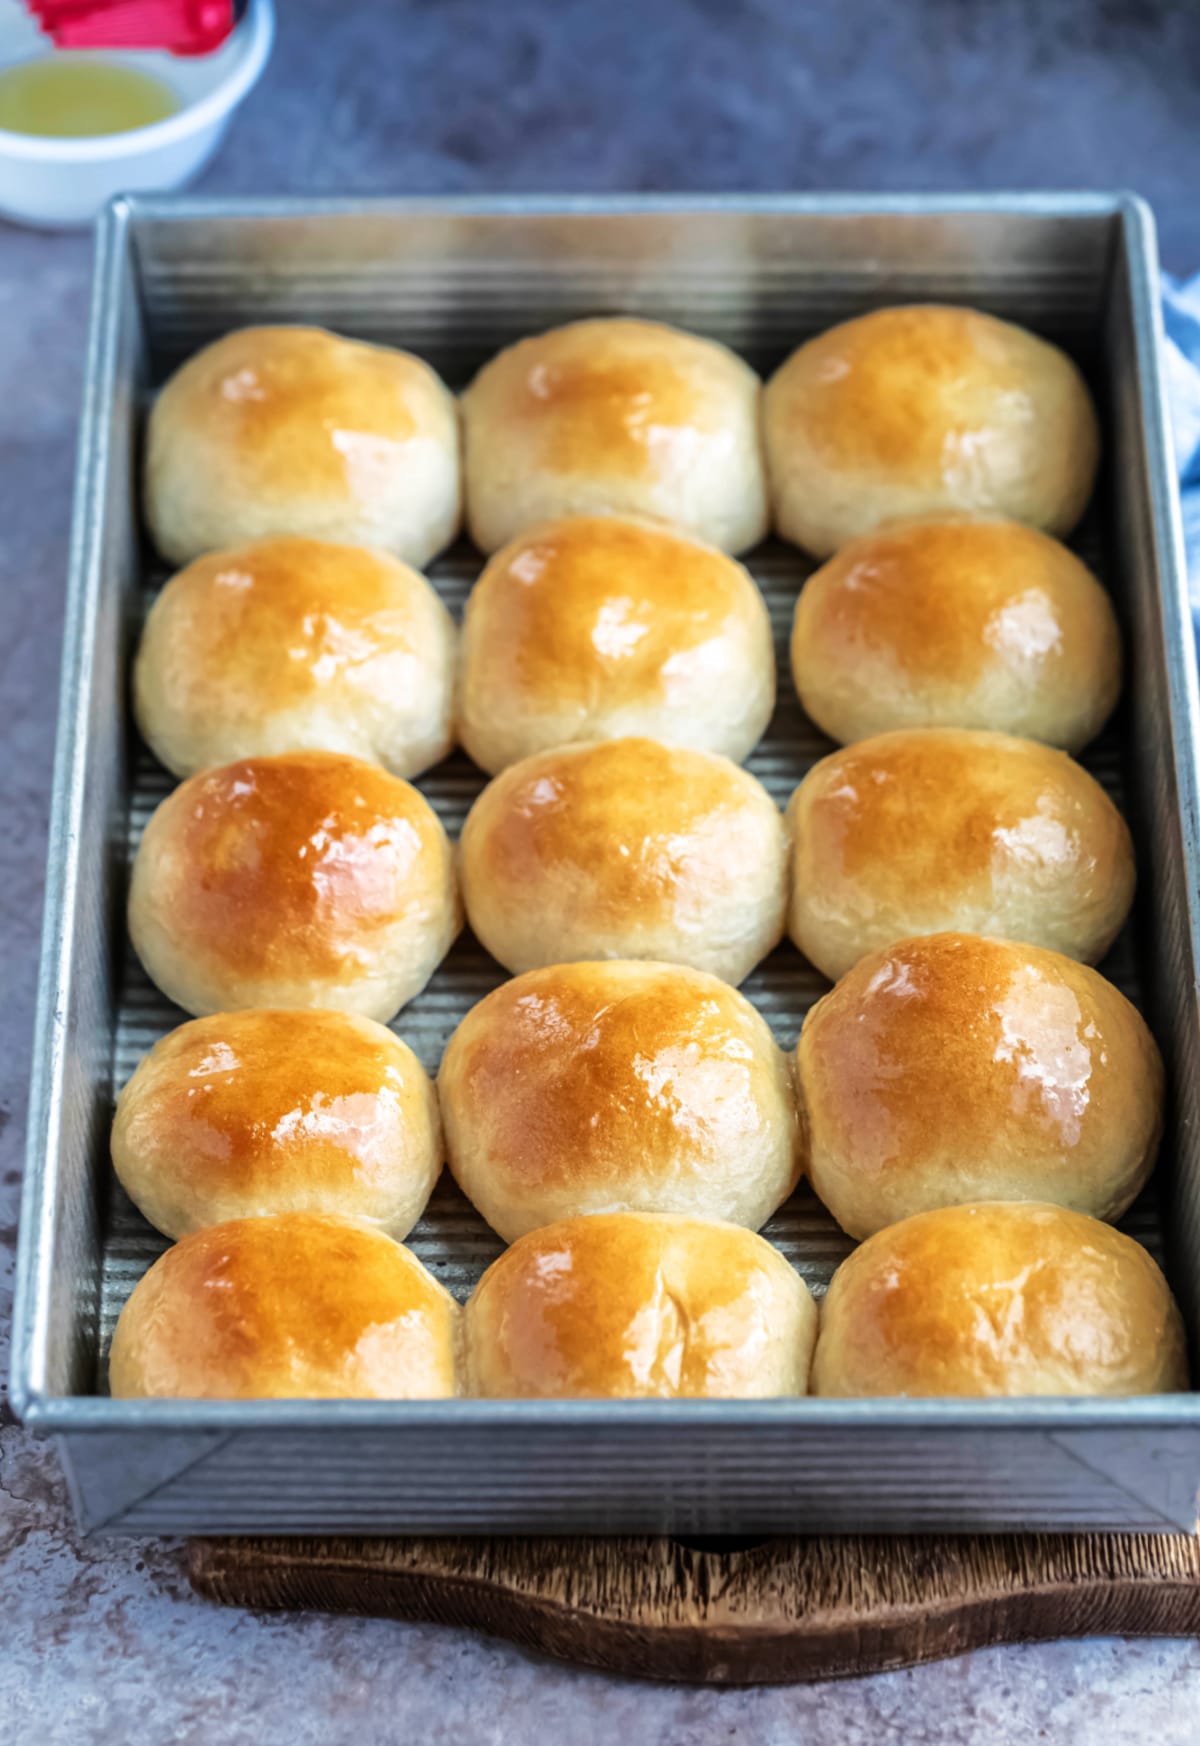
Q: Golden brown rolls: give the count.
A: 15